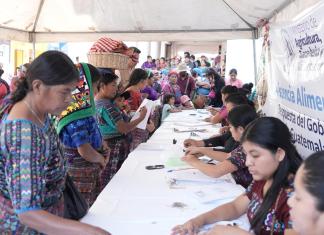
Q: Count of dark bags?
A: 1